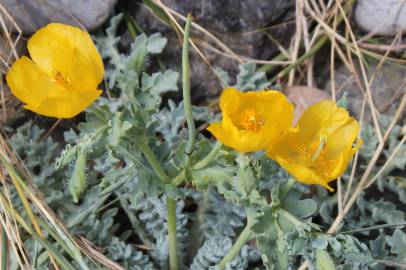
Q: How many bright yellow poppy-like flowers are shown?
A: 3